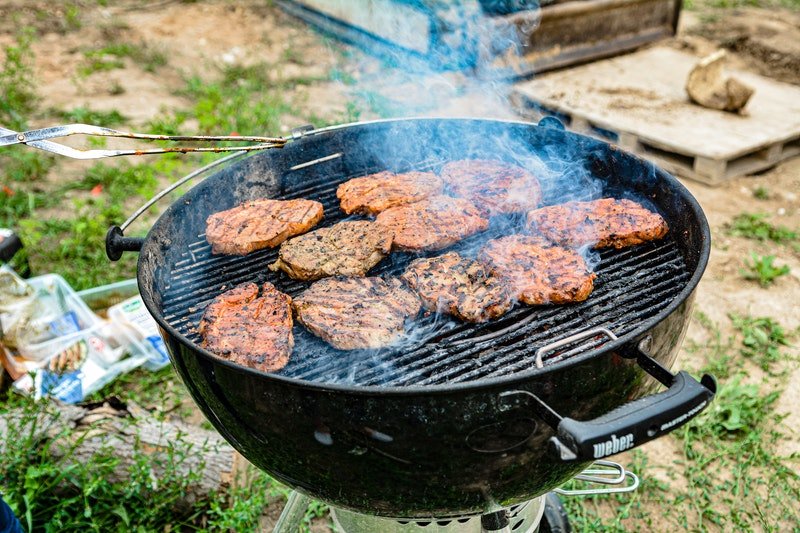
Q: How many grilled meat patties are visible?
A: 10